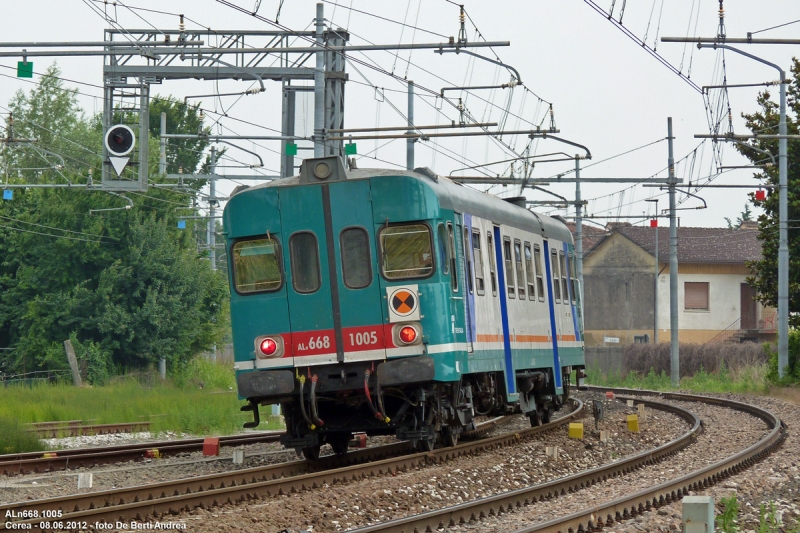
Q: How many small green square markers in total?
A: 3